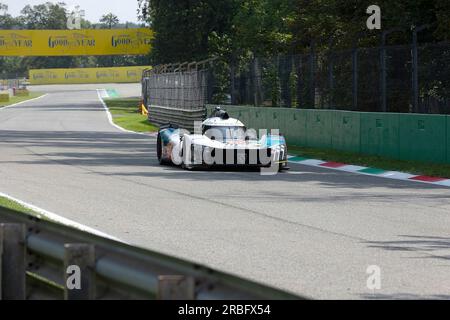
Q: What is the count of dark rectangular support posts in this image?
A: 3